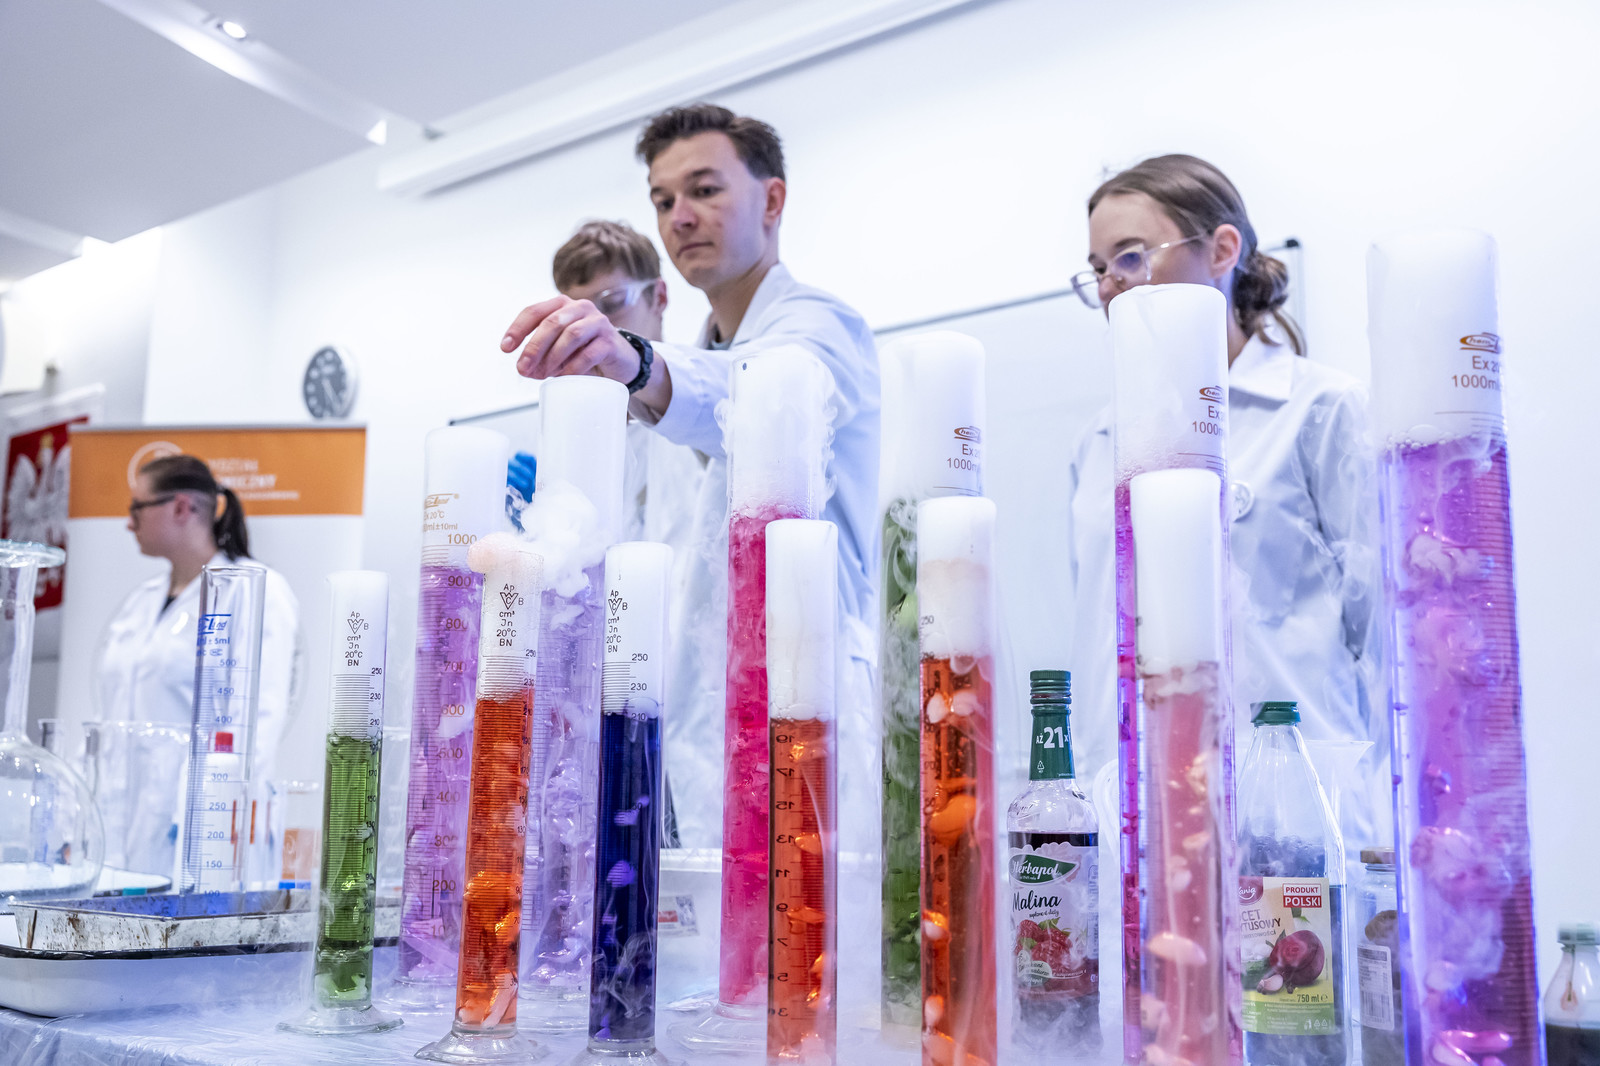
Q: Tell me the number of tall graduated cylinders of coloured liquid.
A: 12